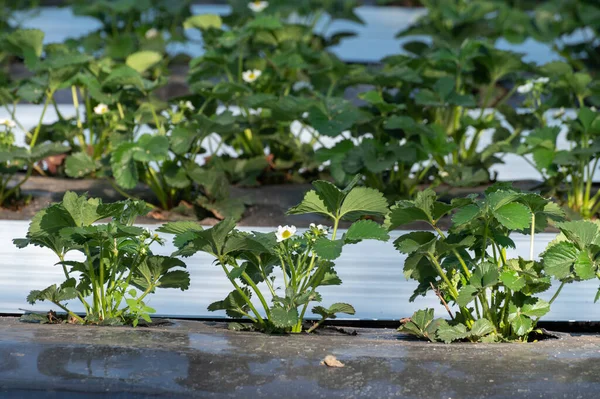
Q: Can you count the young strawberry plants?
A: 3